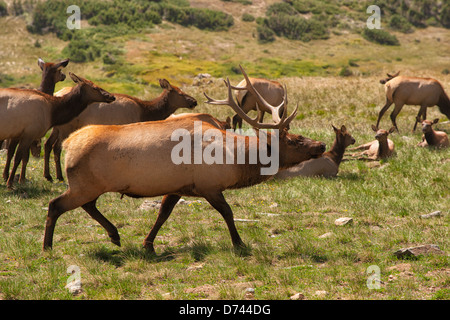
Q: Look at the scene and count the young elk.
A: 3